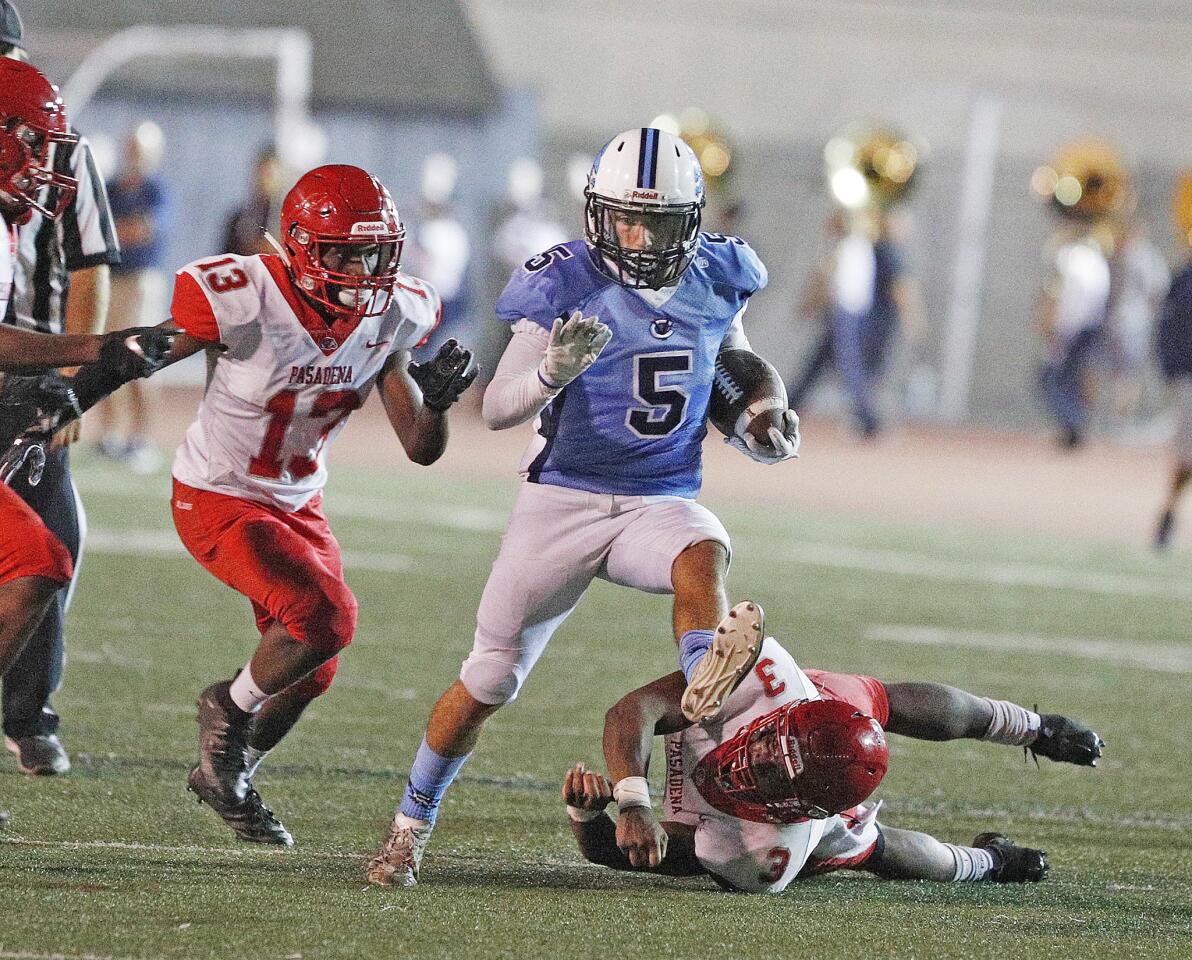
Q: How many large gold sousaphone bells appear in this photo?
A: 4